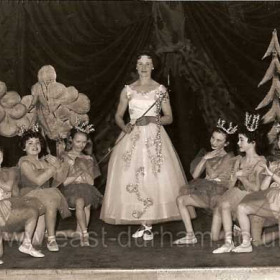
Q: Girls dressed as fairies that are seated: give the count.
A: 6